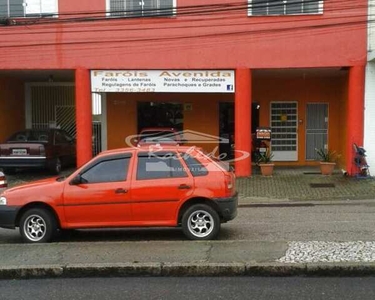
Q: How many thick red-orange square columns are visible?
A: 3